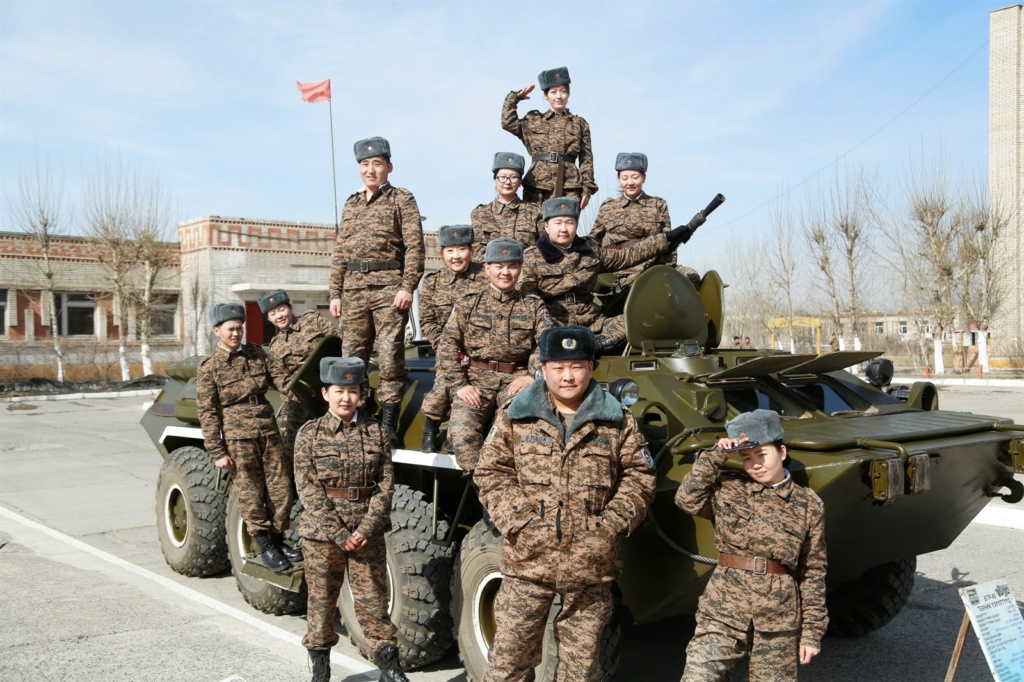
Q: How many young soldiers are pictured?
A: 12